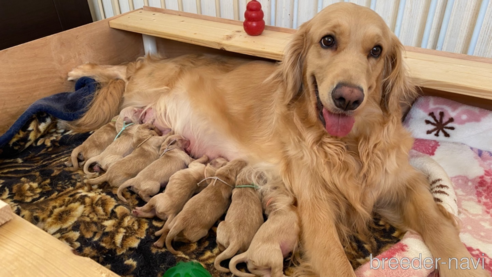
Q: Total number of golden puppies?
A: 8